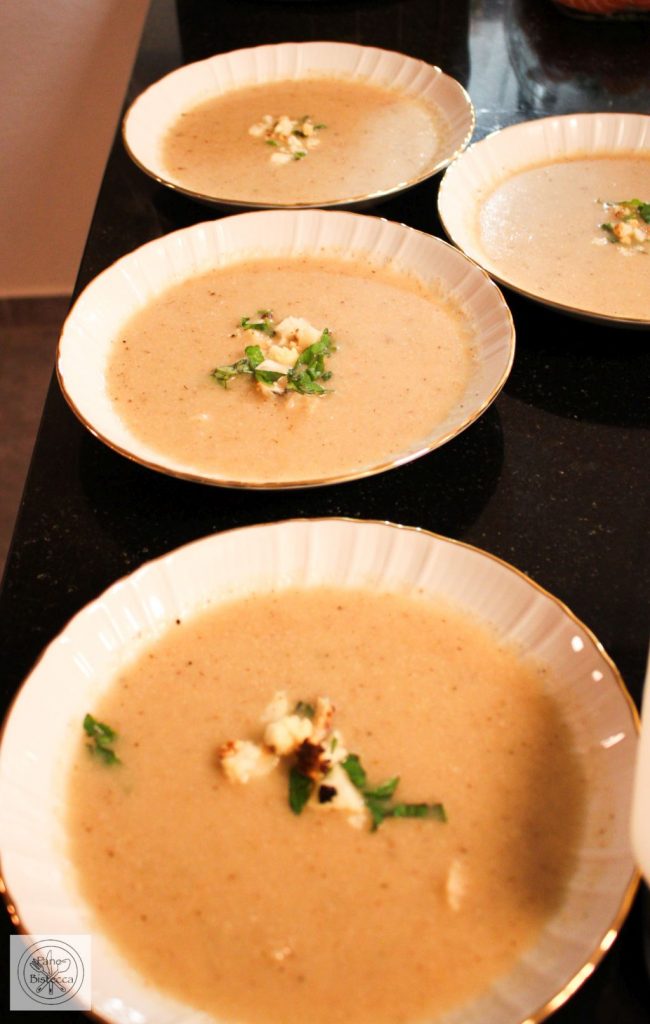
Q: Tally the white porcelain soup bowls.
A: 4